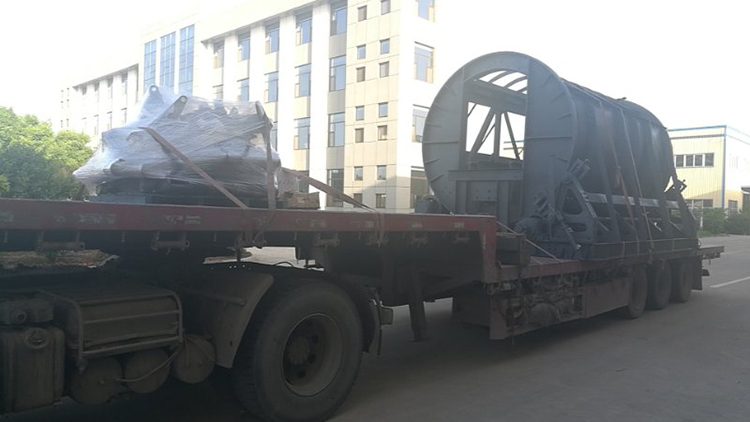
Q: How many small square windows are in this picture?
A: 14